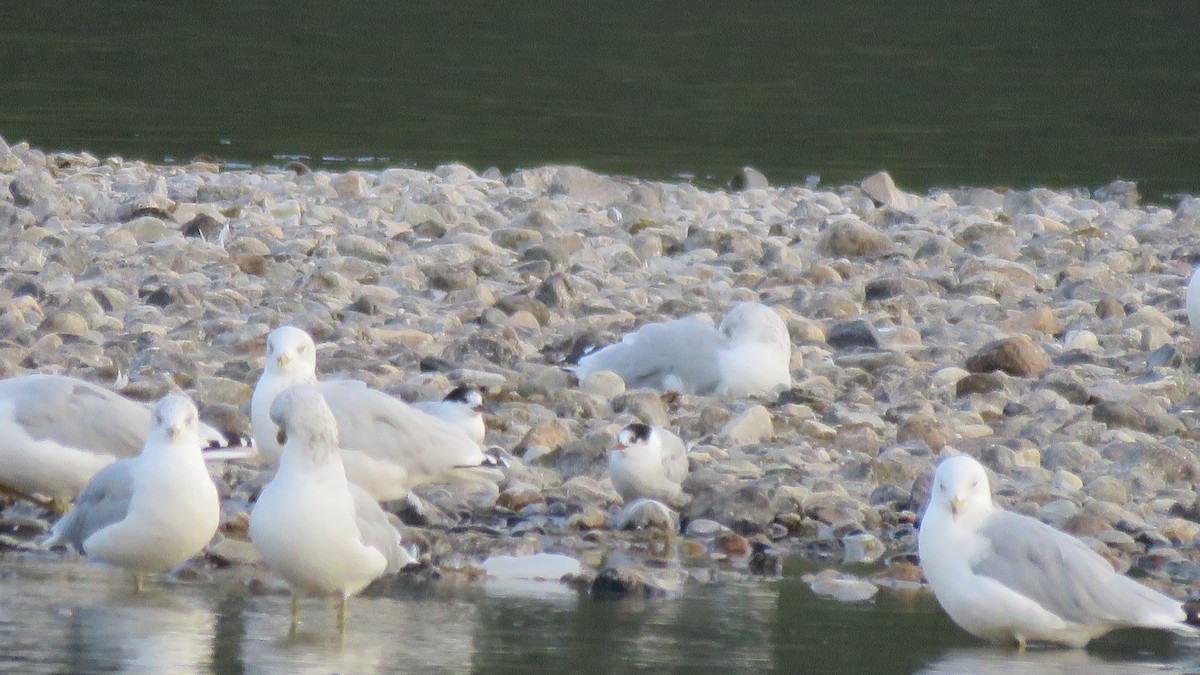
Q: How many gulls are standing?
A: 5